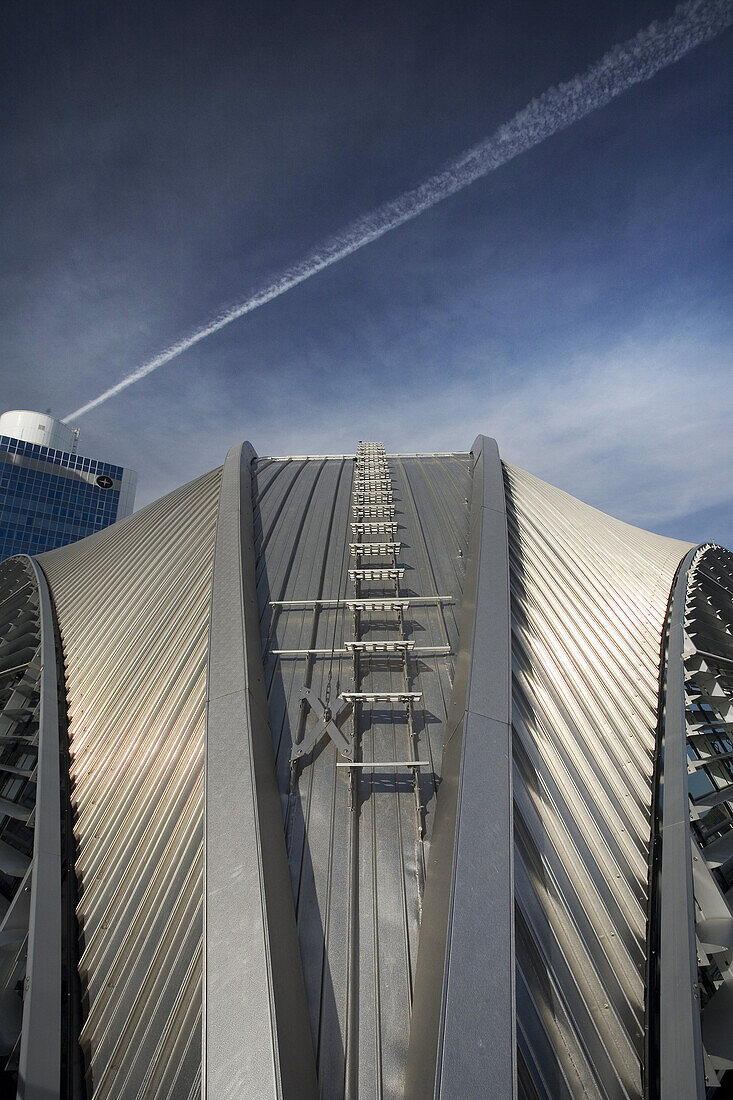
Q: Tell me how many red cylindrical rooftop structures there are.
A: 0